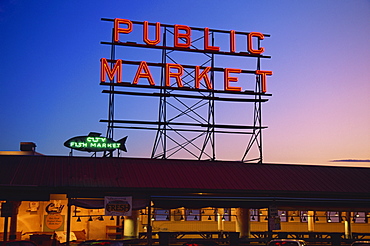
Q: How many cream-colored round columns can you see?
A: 5